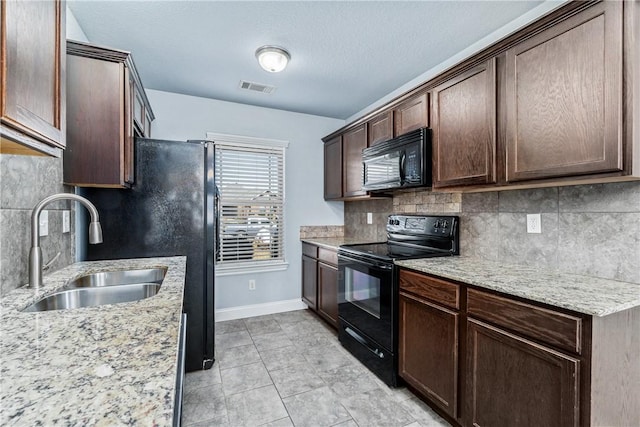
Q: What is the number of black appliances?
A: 3